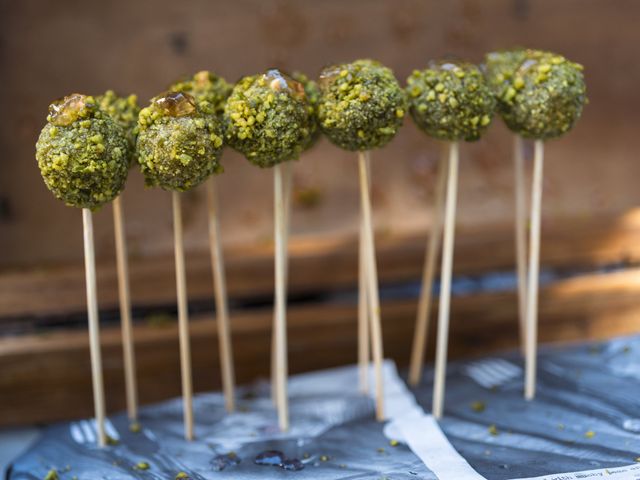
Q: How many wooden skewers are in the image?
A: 12